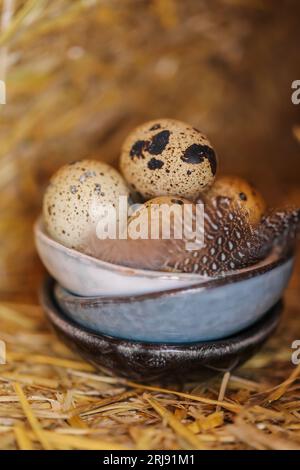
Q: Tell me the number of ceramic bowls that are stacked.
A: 3